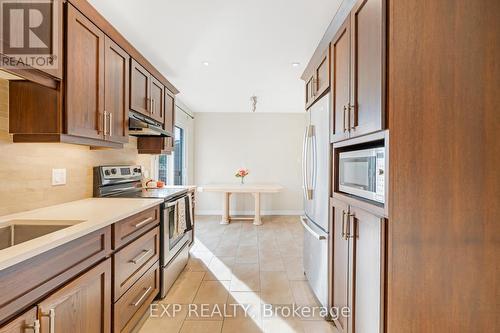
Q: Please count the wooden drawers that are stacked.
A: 3